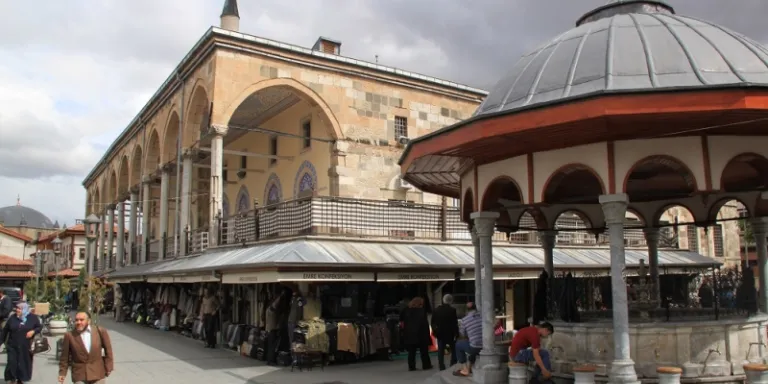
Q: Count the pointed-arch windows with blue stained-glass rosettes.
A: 4